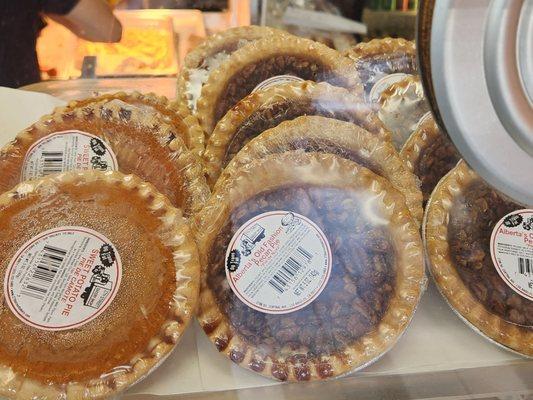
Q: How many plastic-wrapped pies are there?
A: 12